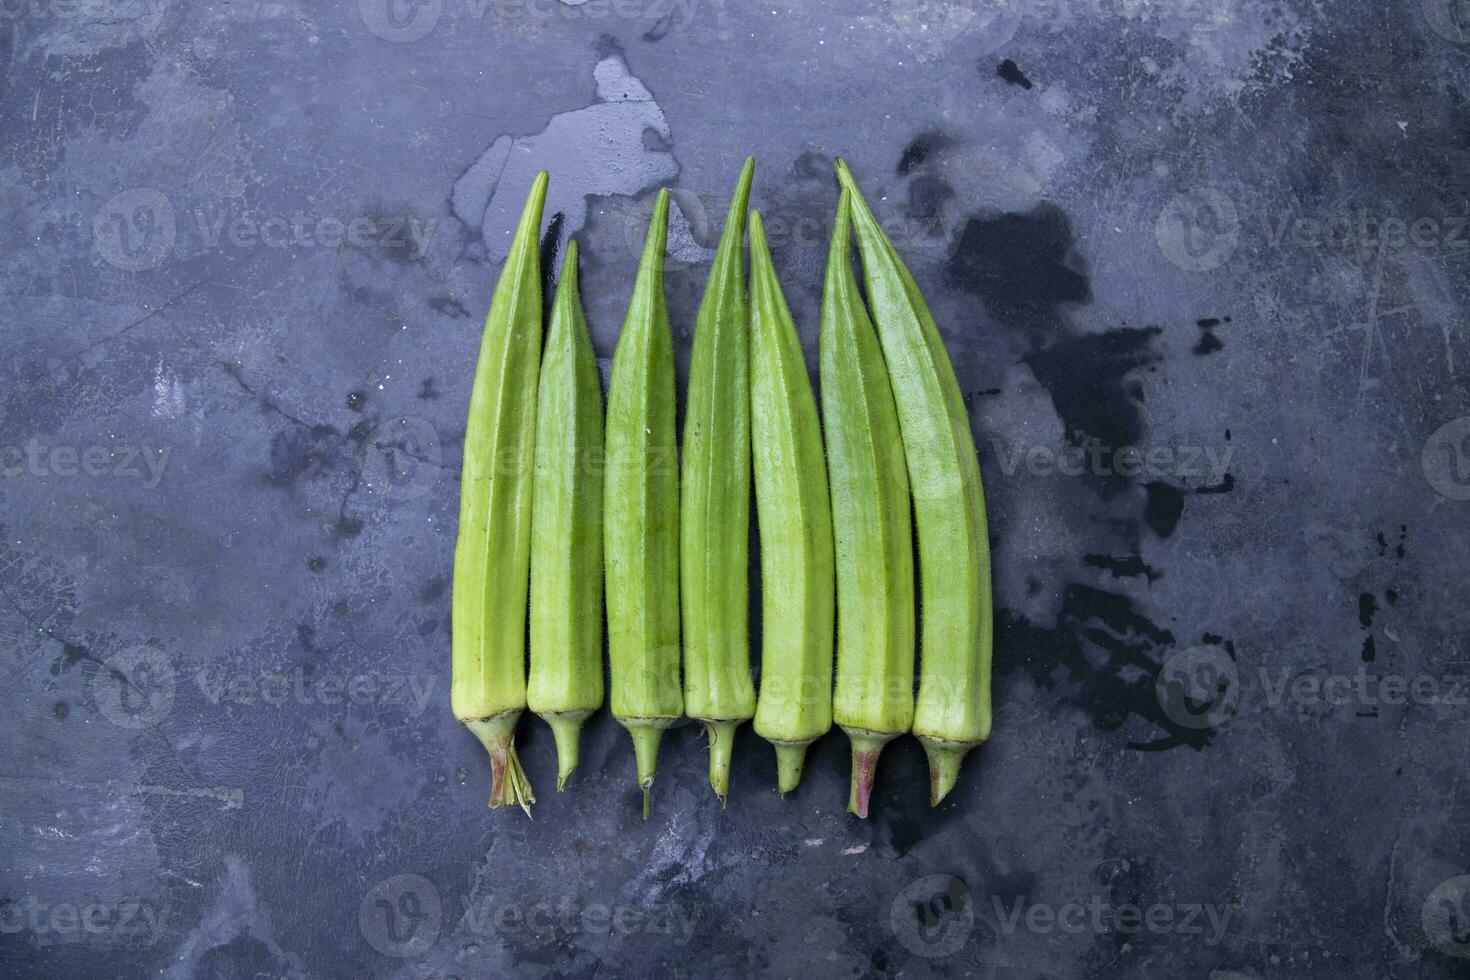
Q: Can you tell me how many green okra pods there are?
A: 7